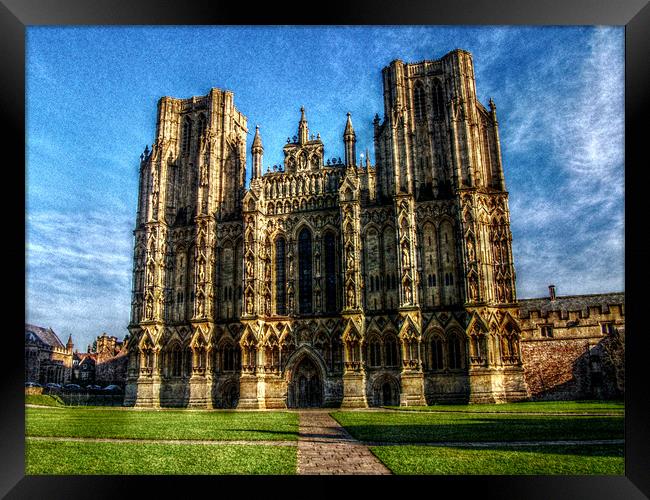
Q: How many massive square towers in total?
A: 2